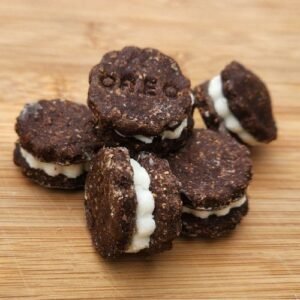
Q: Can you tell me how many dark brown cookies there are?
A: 5